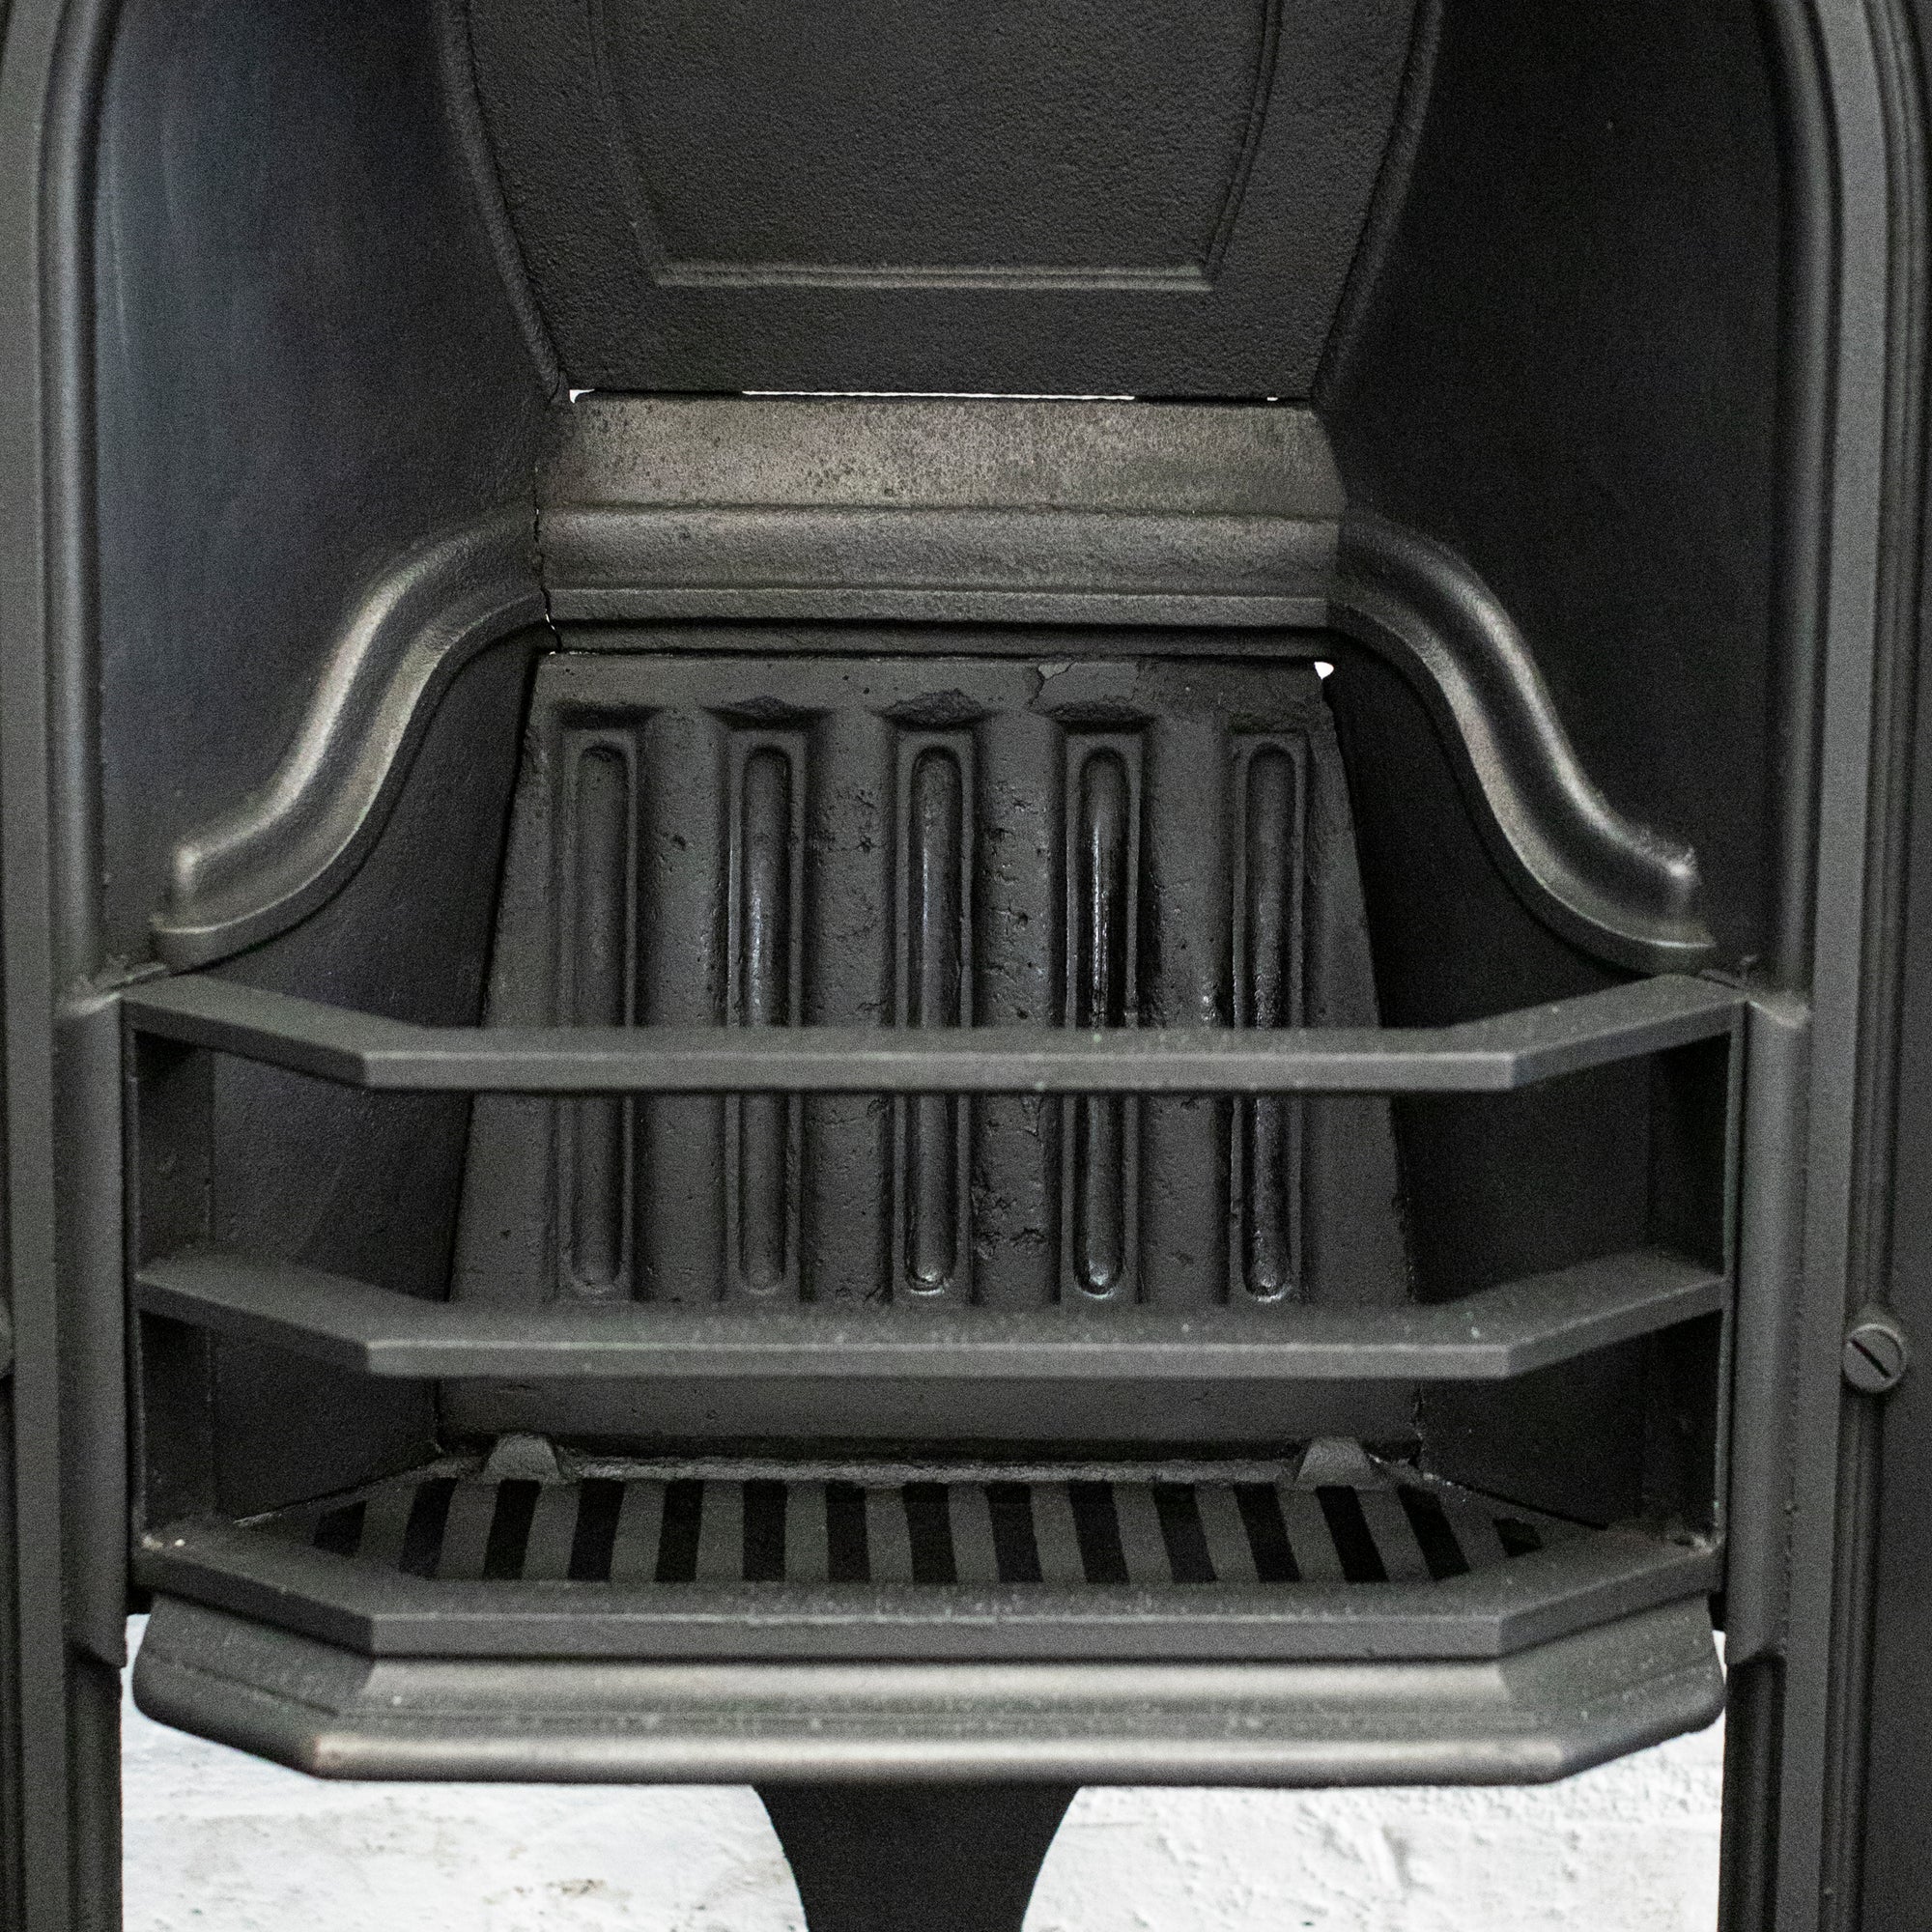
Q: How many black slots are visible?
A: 15